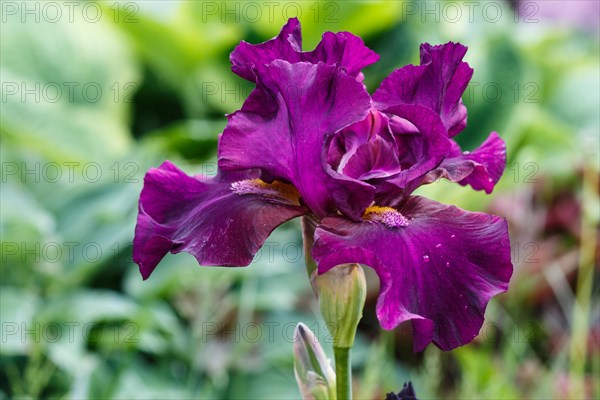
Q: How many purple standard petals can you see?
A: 3